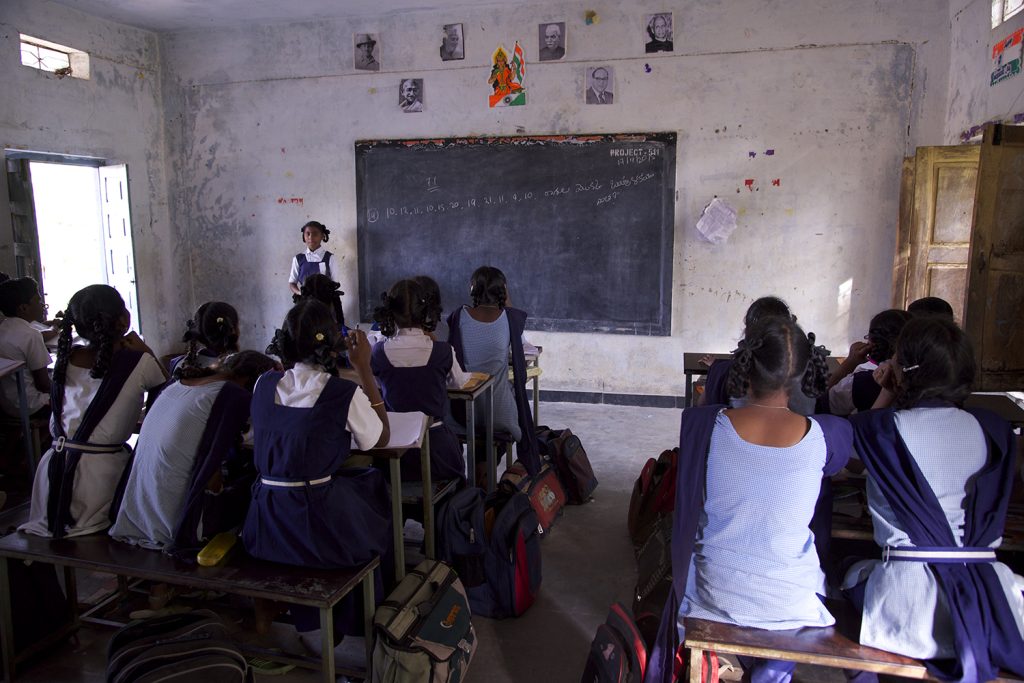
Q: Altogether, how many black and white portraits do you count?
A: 6